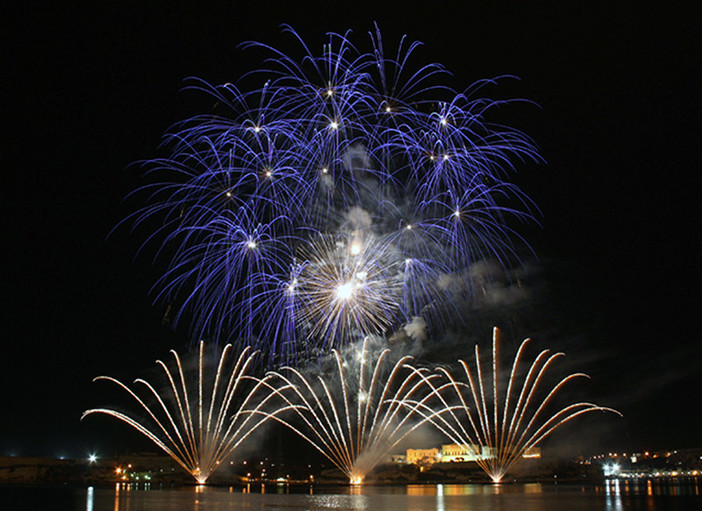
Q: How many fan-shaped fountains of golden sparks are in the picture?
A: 3